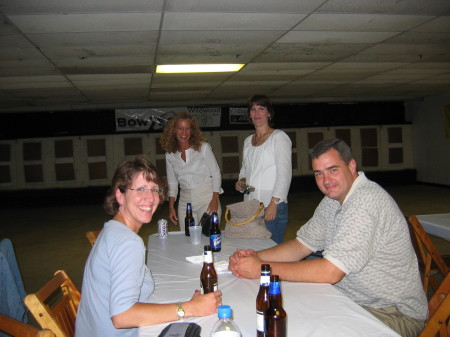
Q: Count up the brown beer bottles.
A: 5